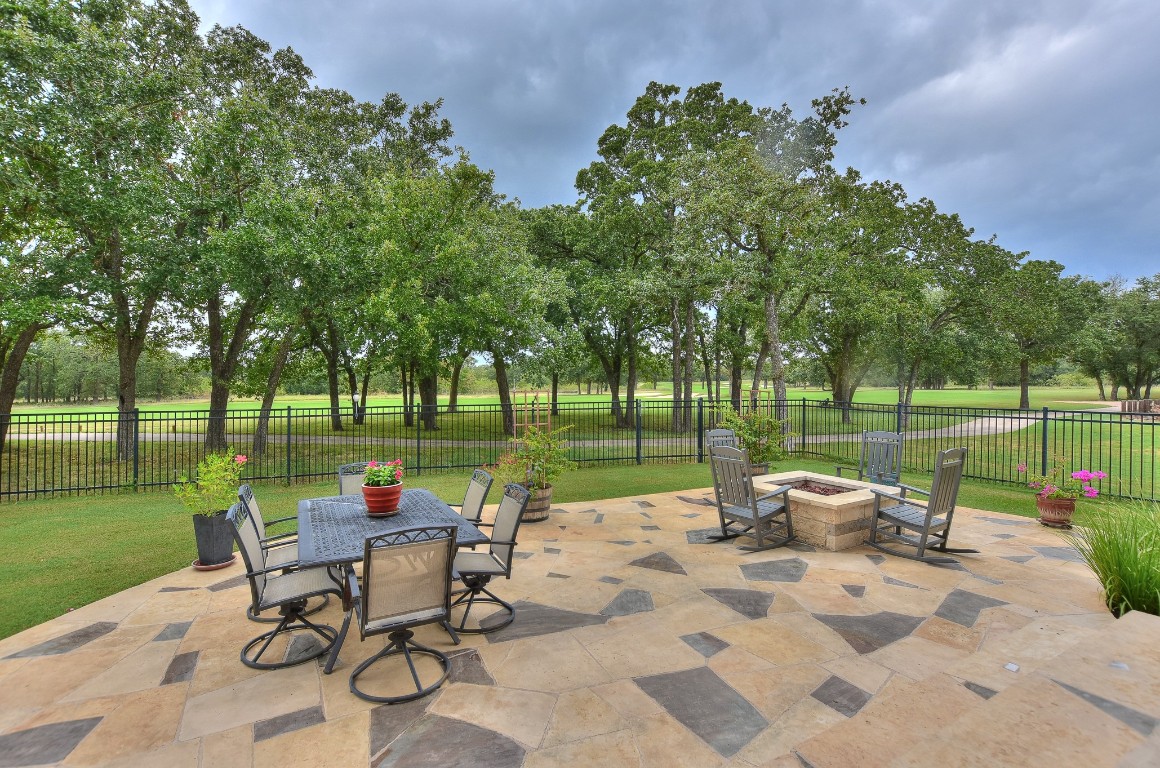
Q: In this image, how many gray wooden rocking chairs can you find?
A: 4